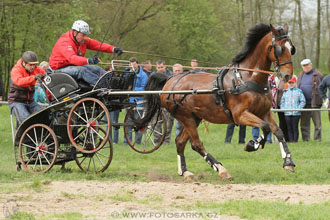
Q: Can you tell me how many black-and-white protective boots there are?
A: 4